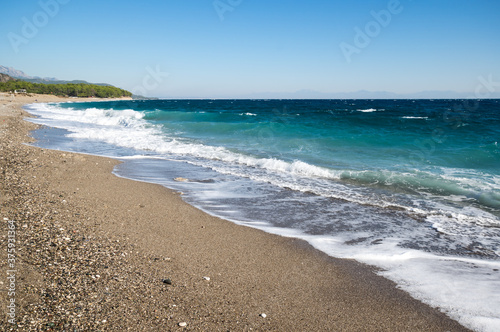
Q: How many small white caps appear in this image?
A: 3